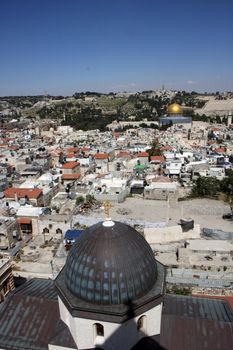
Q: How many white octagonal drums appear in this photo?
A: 1